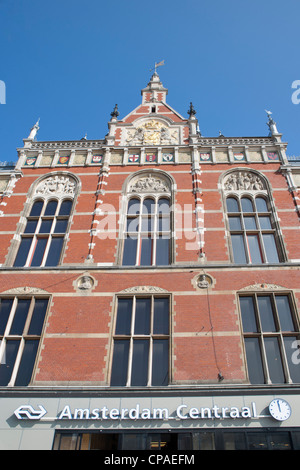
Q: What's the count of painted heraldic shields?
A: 9